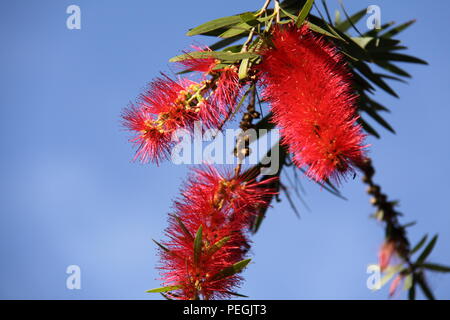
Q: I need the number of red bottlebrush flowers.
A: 3